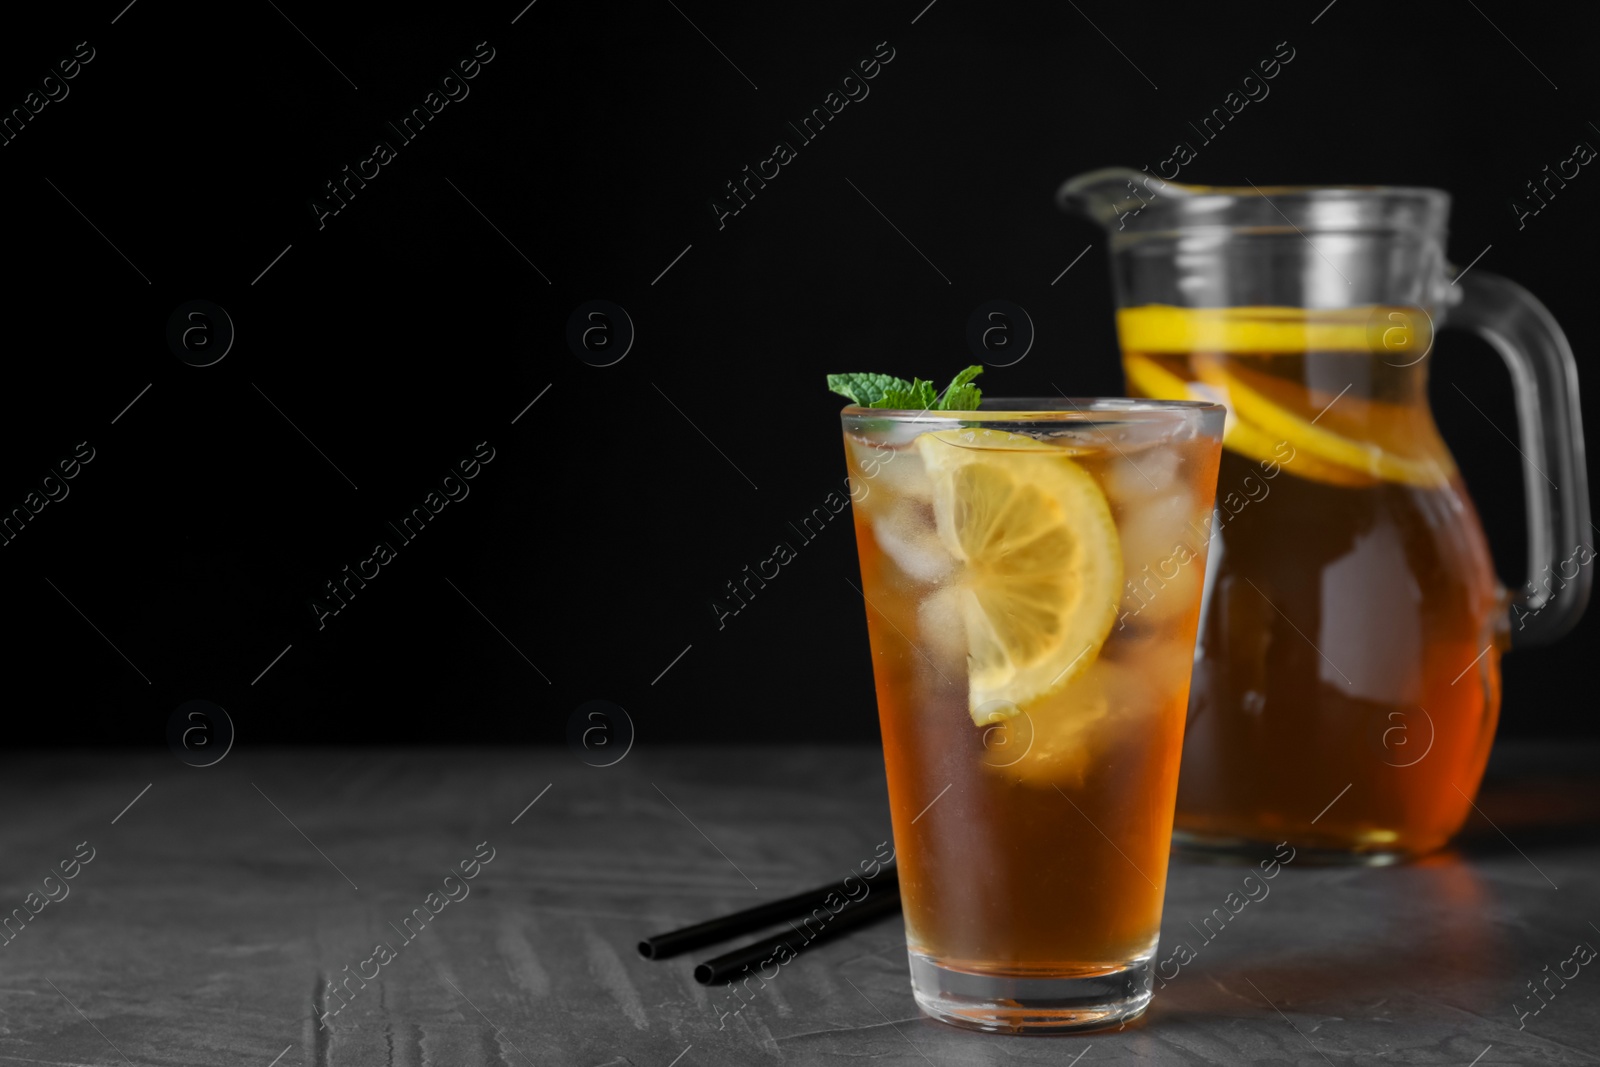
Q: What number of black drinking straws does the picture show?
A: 2